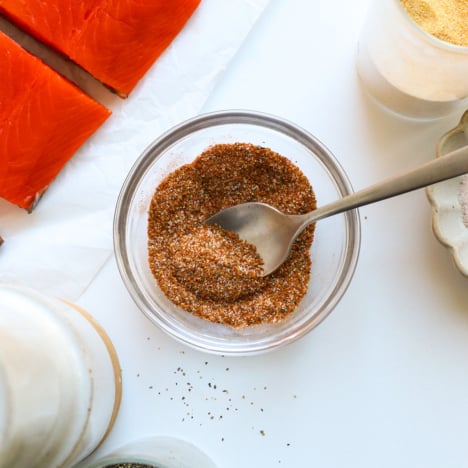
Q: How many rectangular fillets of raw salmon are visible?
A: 2